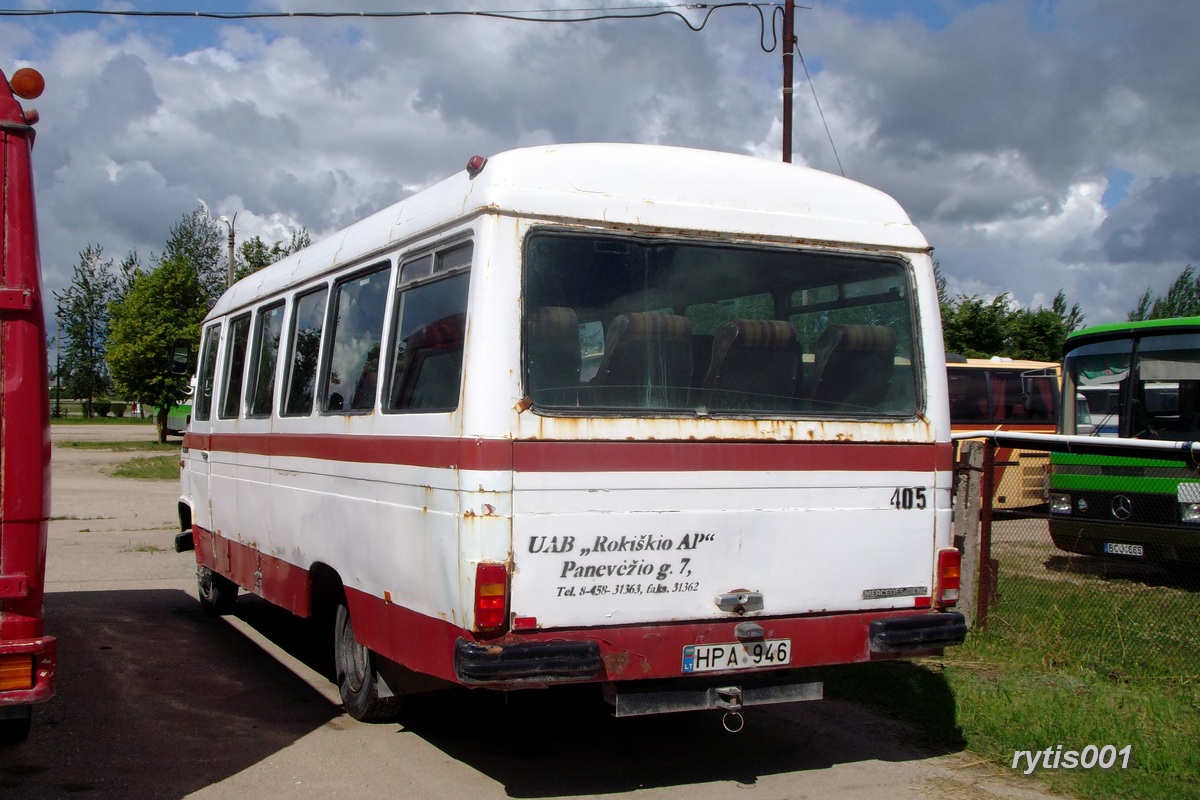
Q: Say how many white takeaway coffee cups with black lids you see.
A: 0